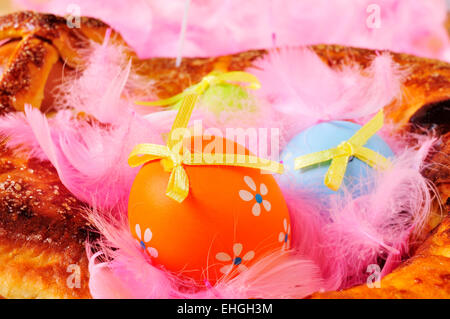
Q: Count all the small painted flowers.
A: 4